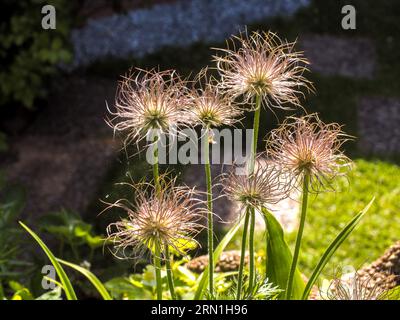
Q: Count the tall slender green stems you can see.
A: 6